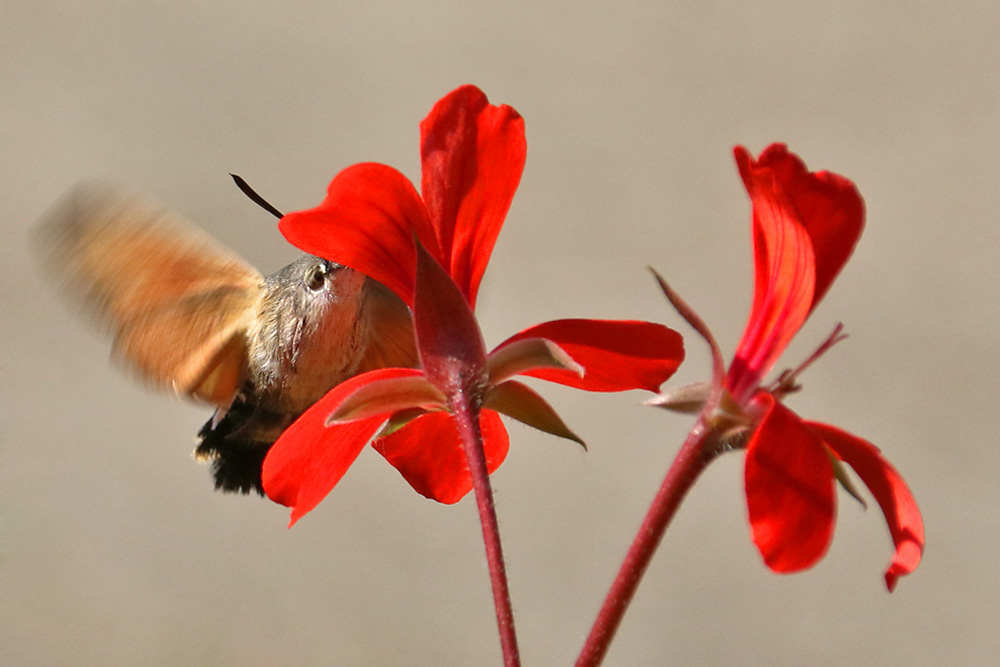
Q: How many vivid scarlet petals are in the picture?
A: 9